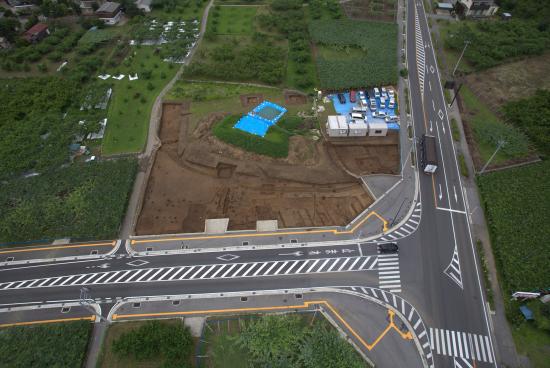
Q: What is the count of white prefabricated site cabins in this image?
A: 3